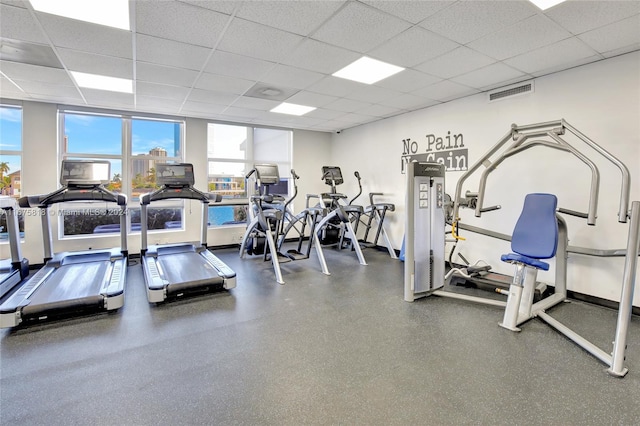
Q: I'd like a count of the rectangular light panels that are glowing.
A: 5